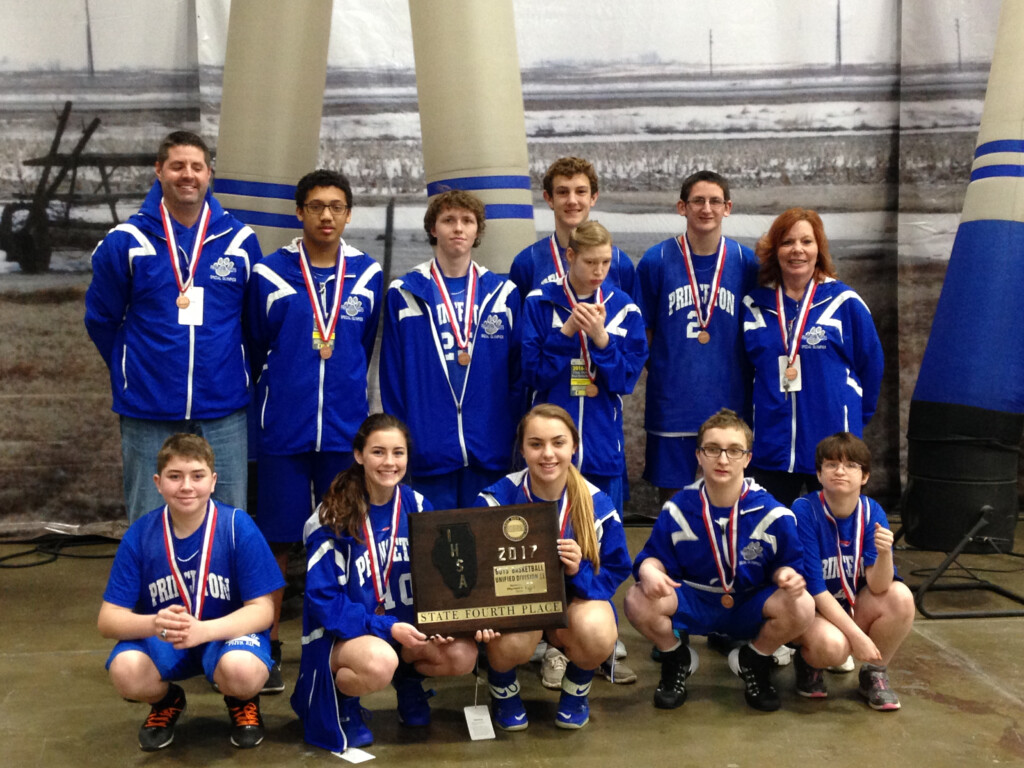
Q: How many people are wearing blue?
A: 12